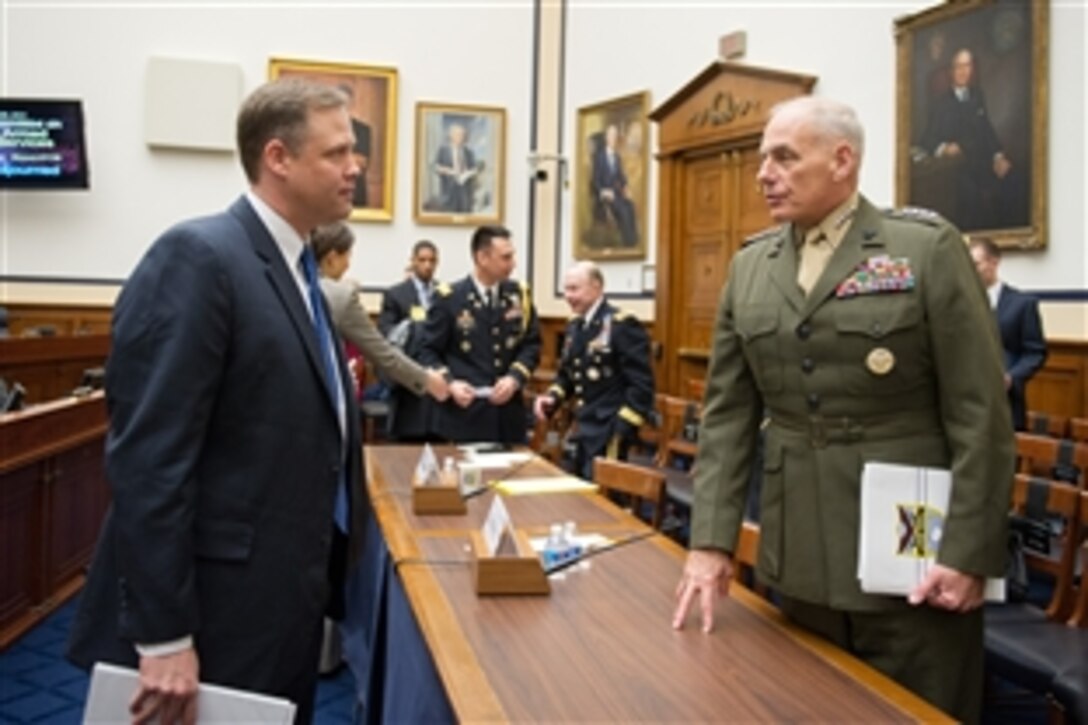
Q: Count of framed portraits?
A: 4